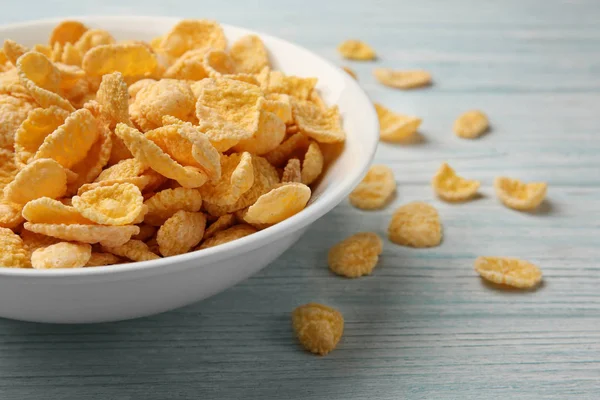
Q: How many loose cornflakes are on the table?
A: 12